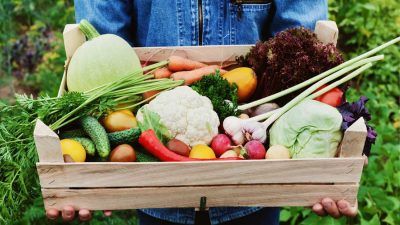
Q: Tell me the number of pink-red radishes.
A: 2